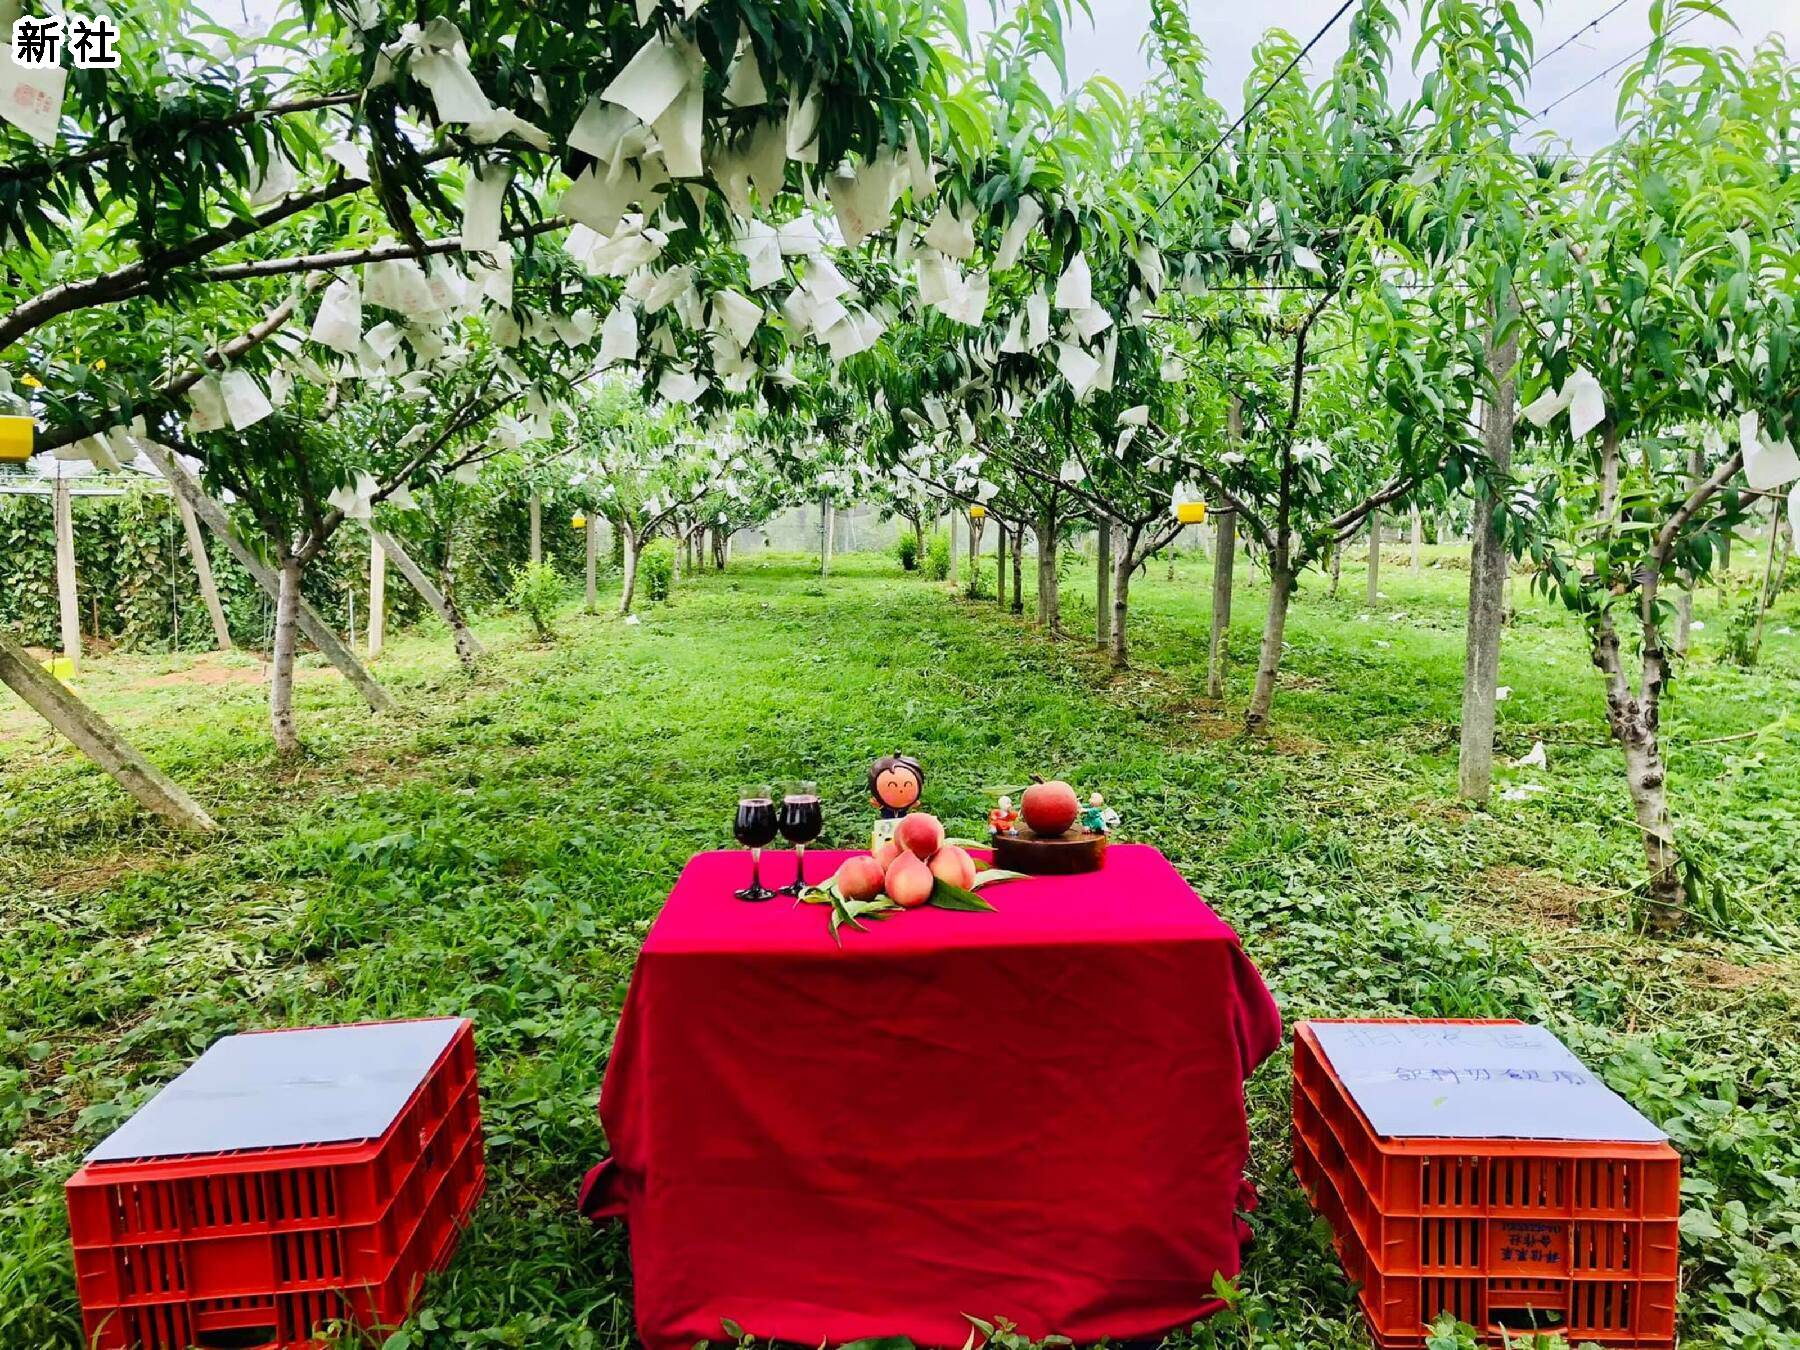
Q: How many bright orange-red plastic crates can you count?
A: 2